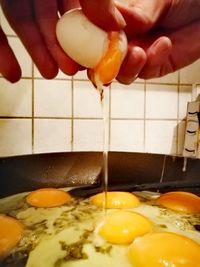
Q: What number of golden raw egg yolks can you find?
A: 7